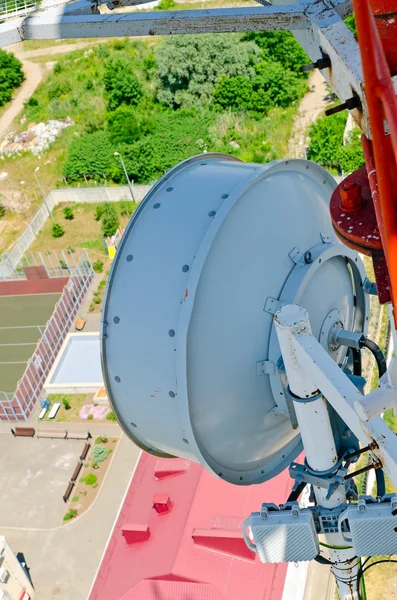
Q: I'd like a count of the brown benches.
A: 4